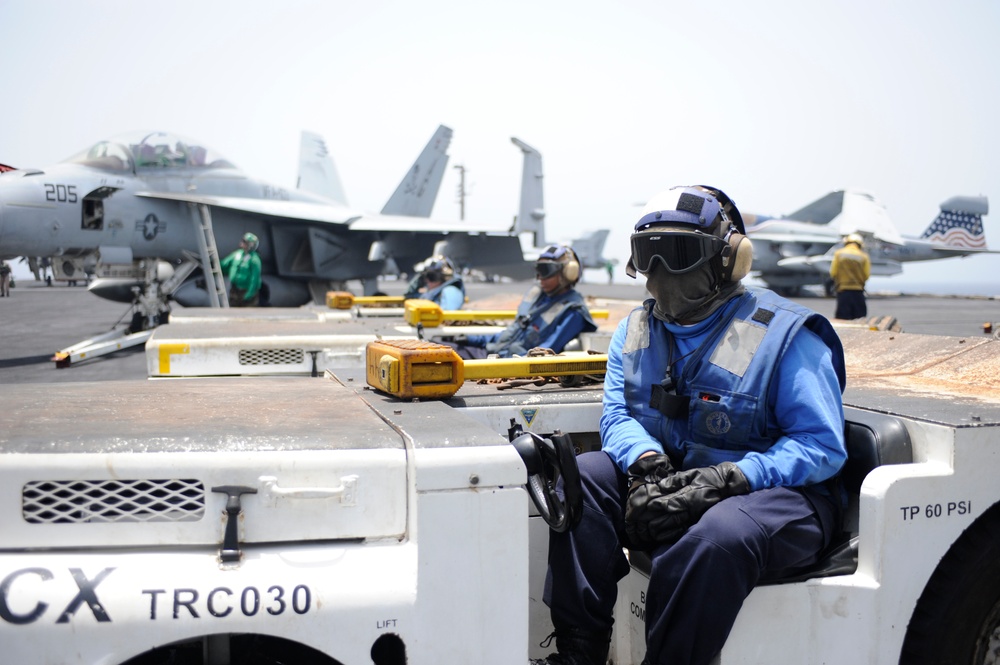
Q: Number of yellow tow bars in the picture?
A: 3